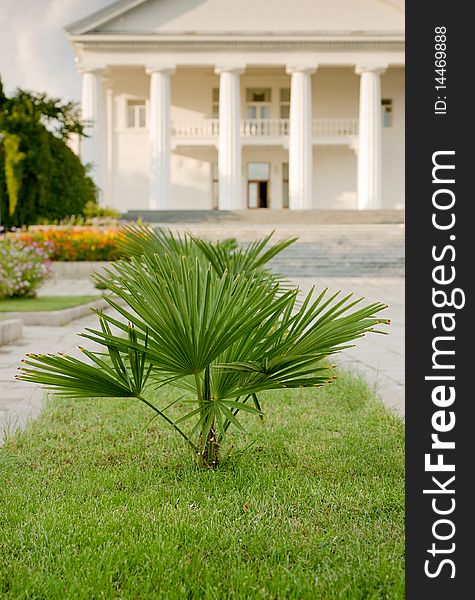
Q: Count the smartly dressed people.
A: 0